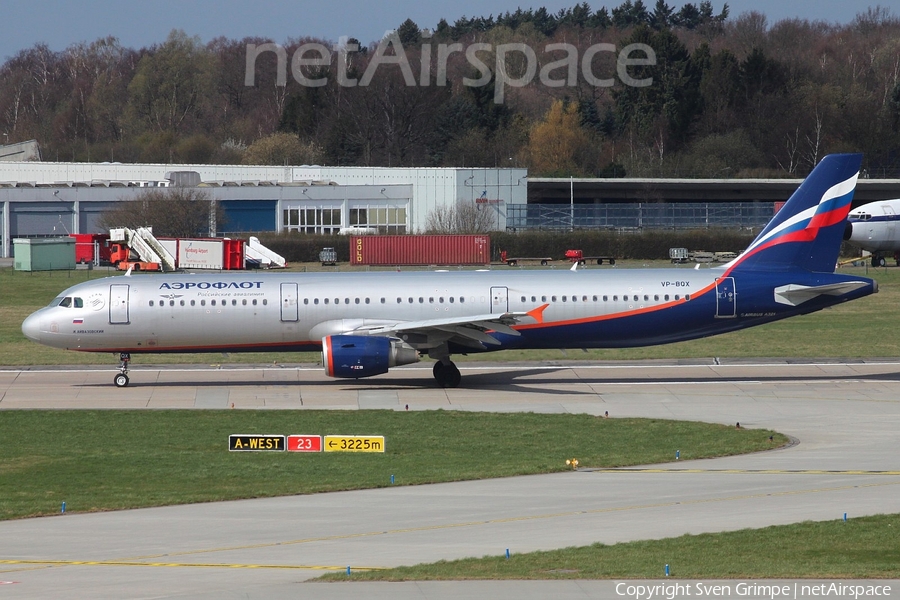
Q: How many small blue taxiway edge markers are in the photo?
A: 7